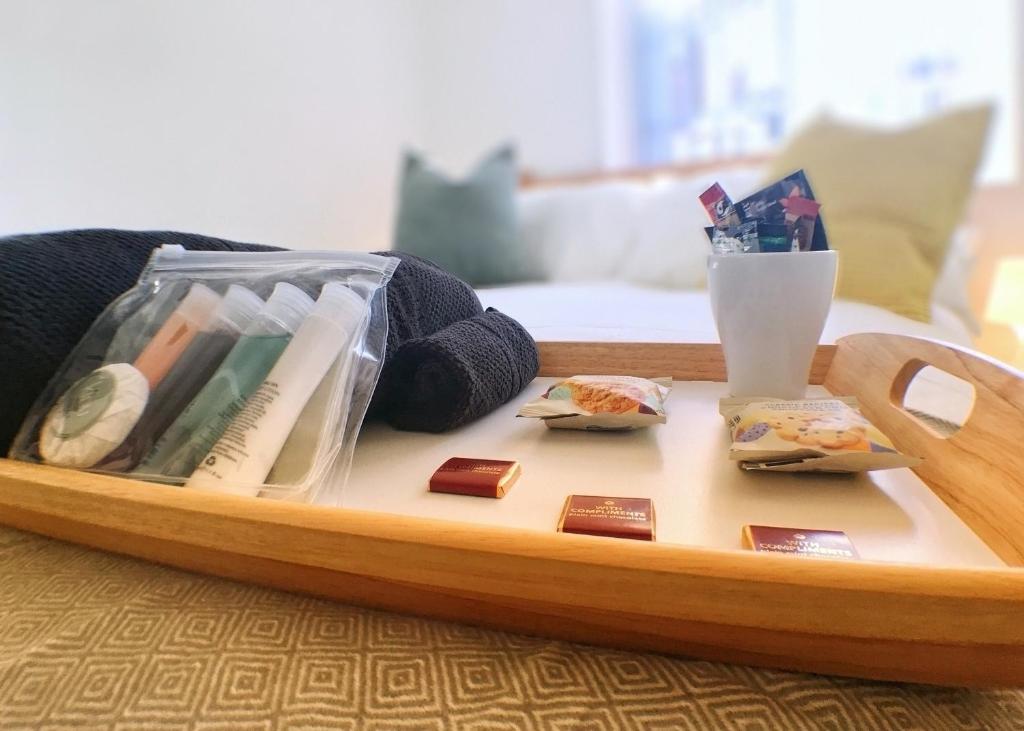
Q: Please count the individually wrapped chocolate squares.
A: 3